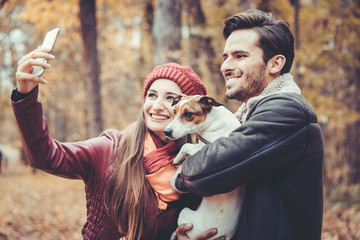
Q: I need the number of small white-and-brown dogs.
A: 1